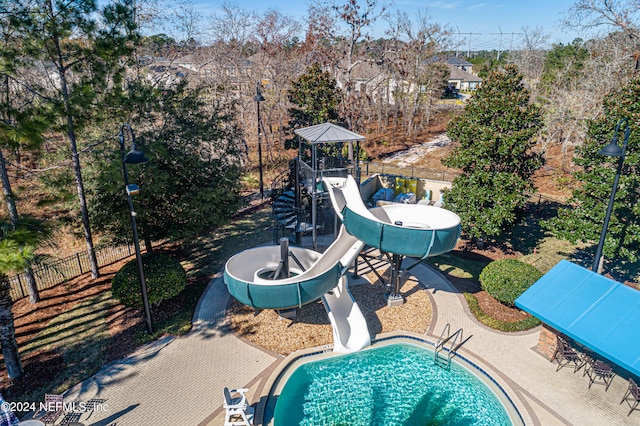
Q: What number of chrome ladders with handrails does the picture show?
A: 1